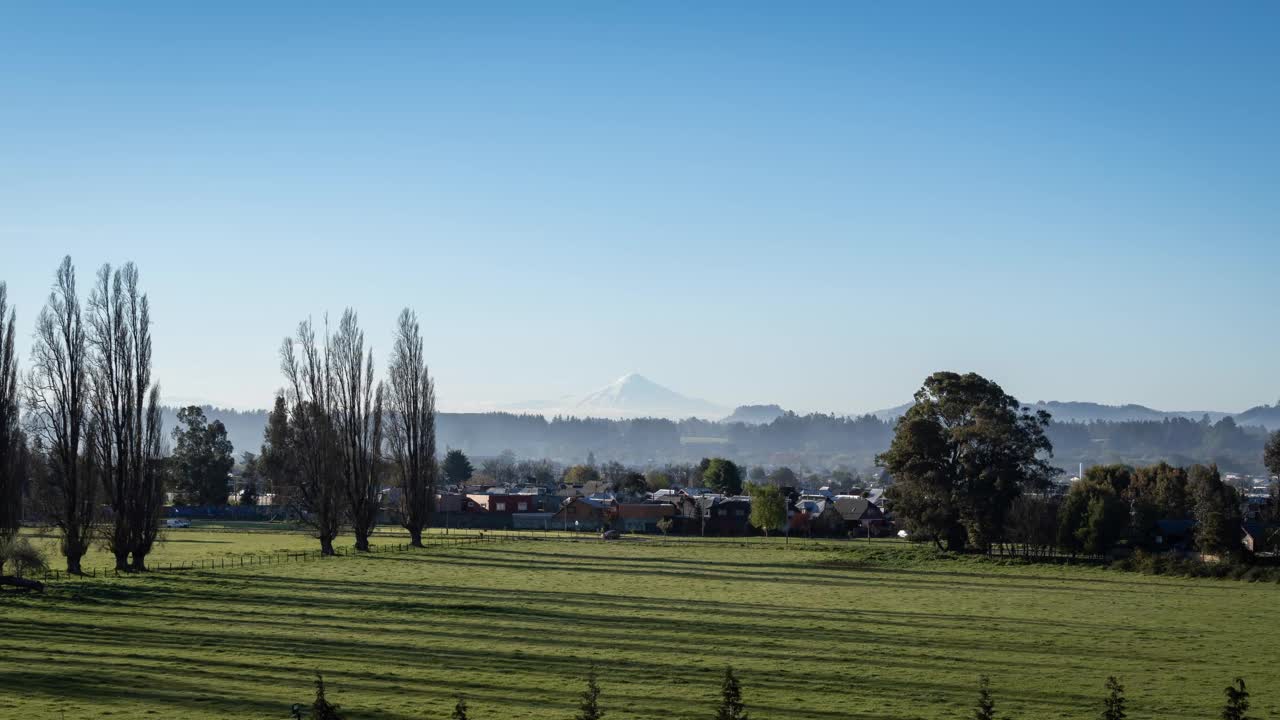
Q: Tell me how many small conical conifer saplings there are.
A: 7